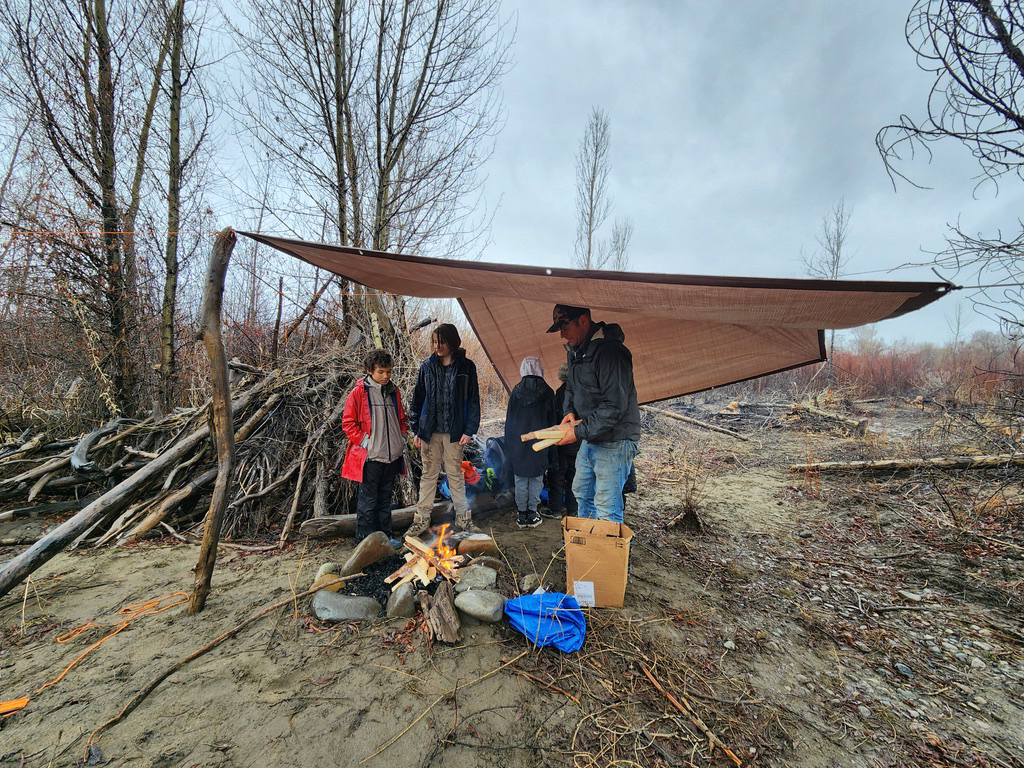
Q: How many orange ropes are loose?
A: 1